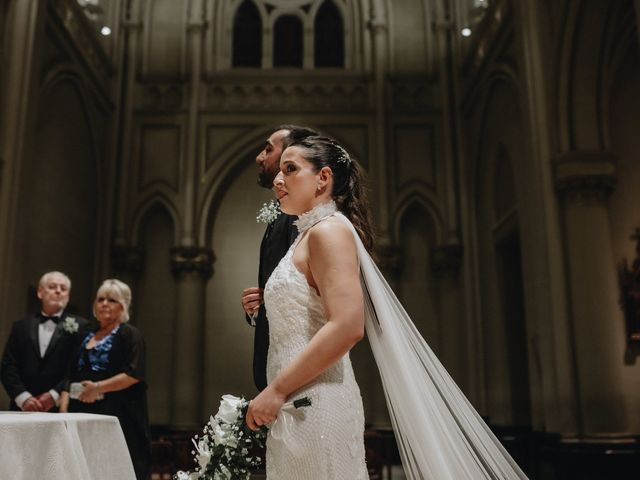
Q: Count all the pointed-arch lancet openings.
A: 3